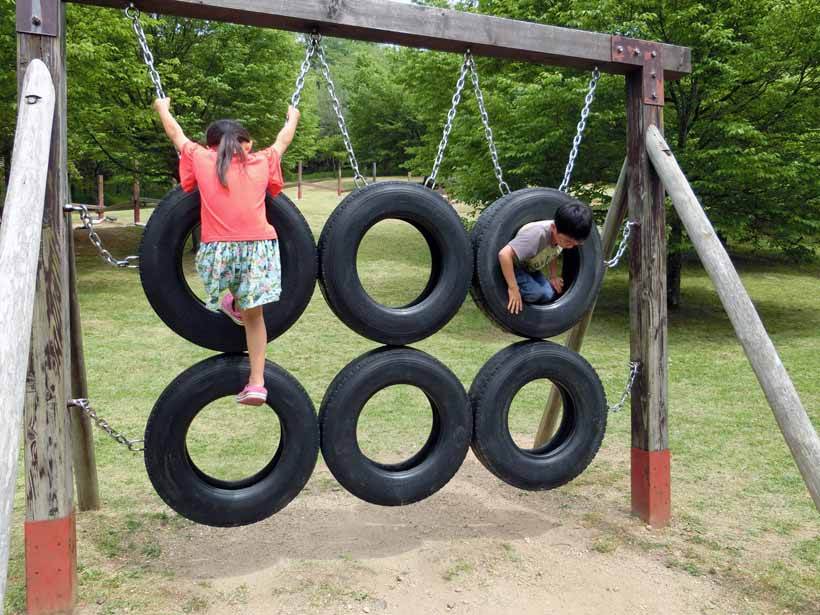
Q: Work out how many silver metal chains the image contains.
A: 10